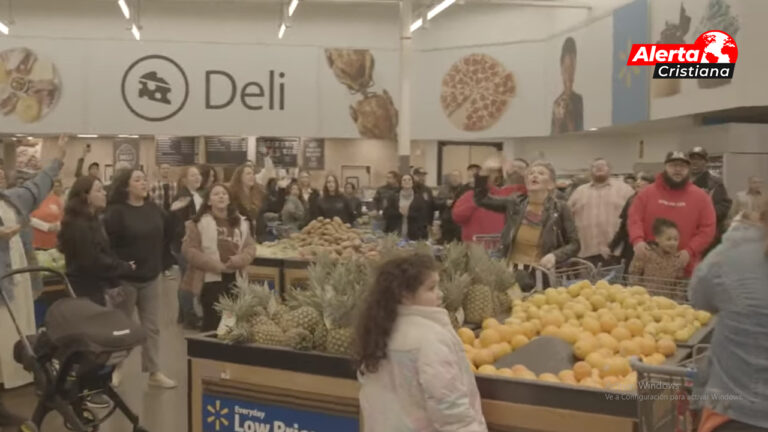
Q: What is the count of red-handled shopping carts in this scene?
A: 0